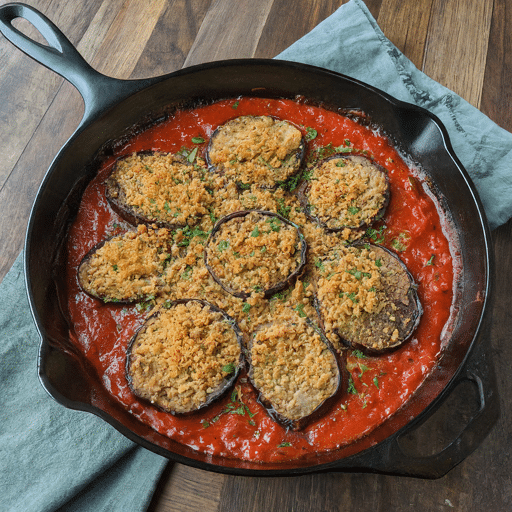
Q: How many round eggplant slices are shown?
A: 8